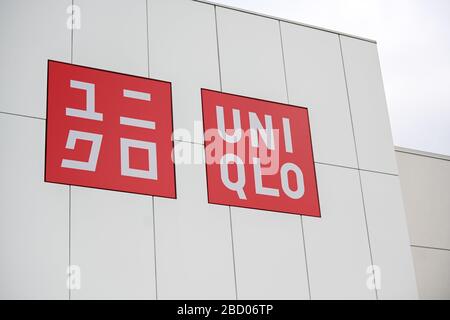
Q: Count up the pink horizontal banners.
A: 0